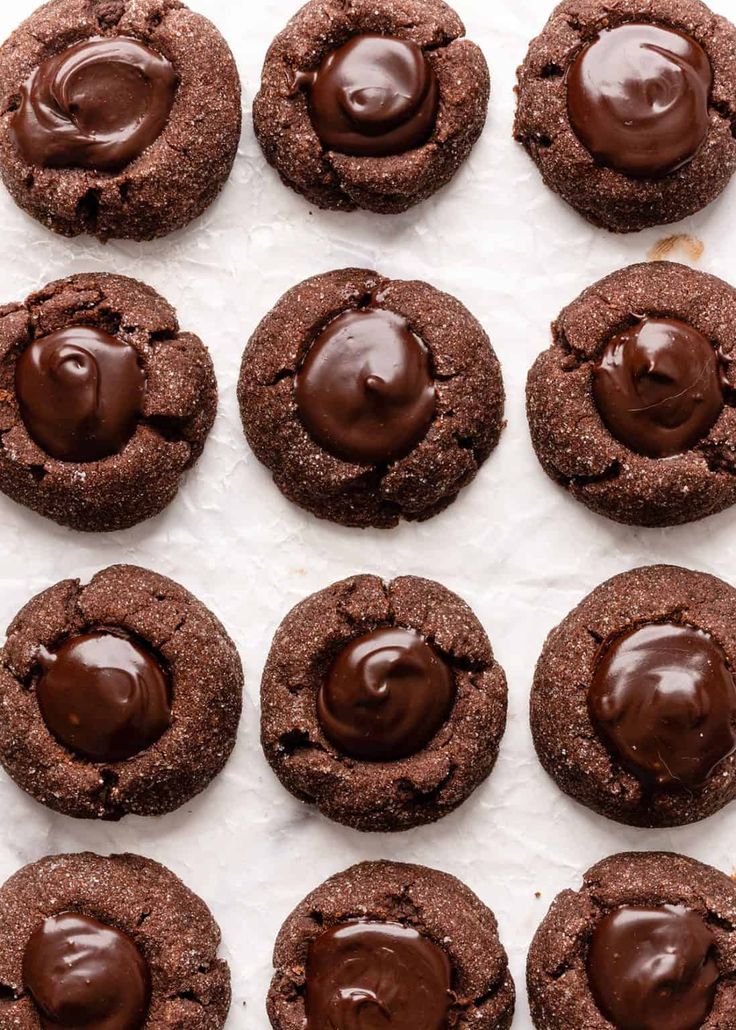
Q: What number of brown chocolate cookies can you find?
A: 12